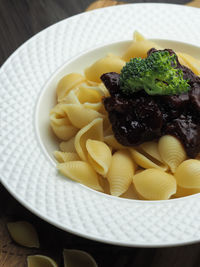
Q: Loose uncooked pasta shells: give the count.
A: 3